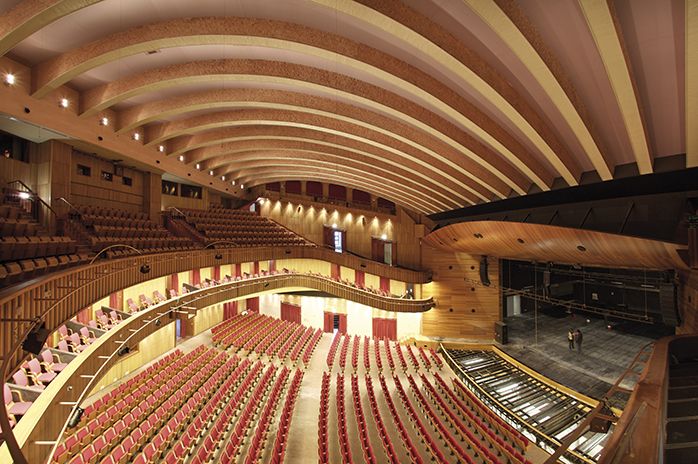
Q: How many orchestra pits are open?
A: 1